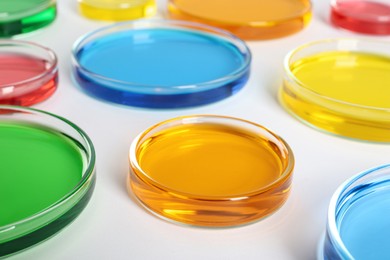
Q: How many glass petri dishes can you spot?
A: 10